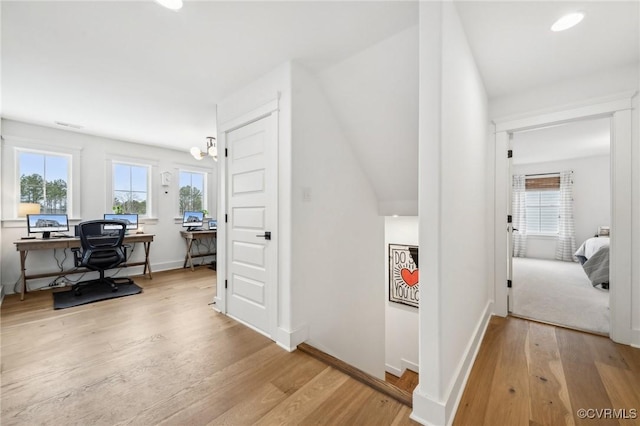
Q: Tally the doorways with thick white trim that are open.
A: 1